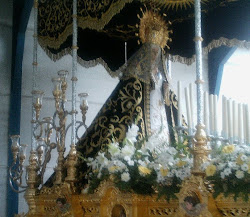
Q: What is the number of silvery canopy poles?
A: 3